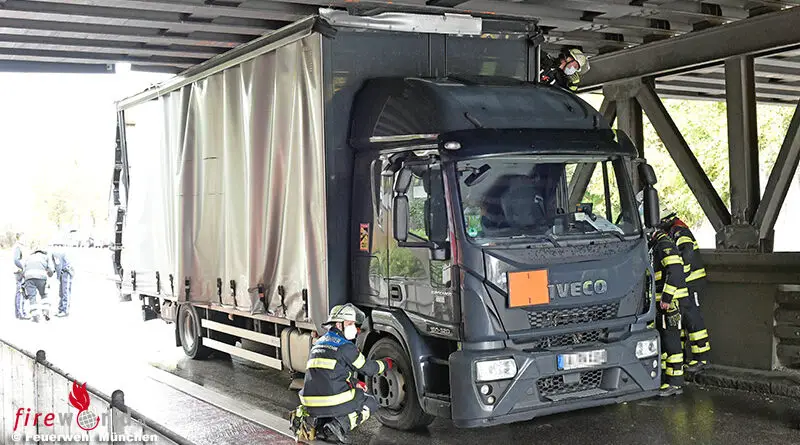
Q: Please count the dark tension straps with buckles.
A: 9